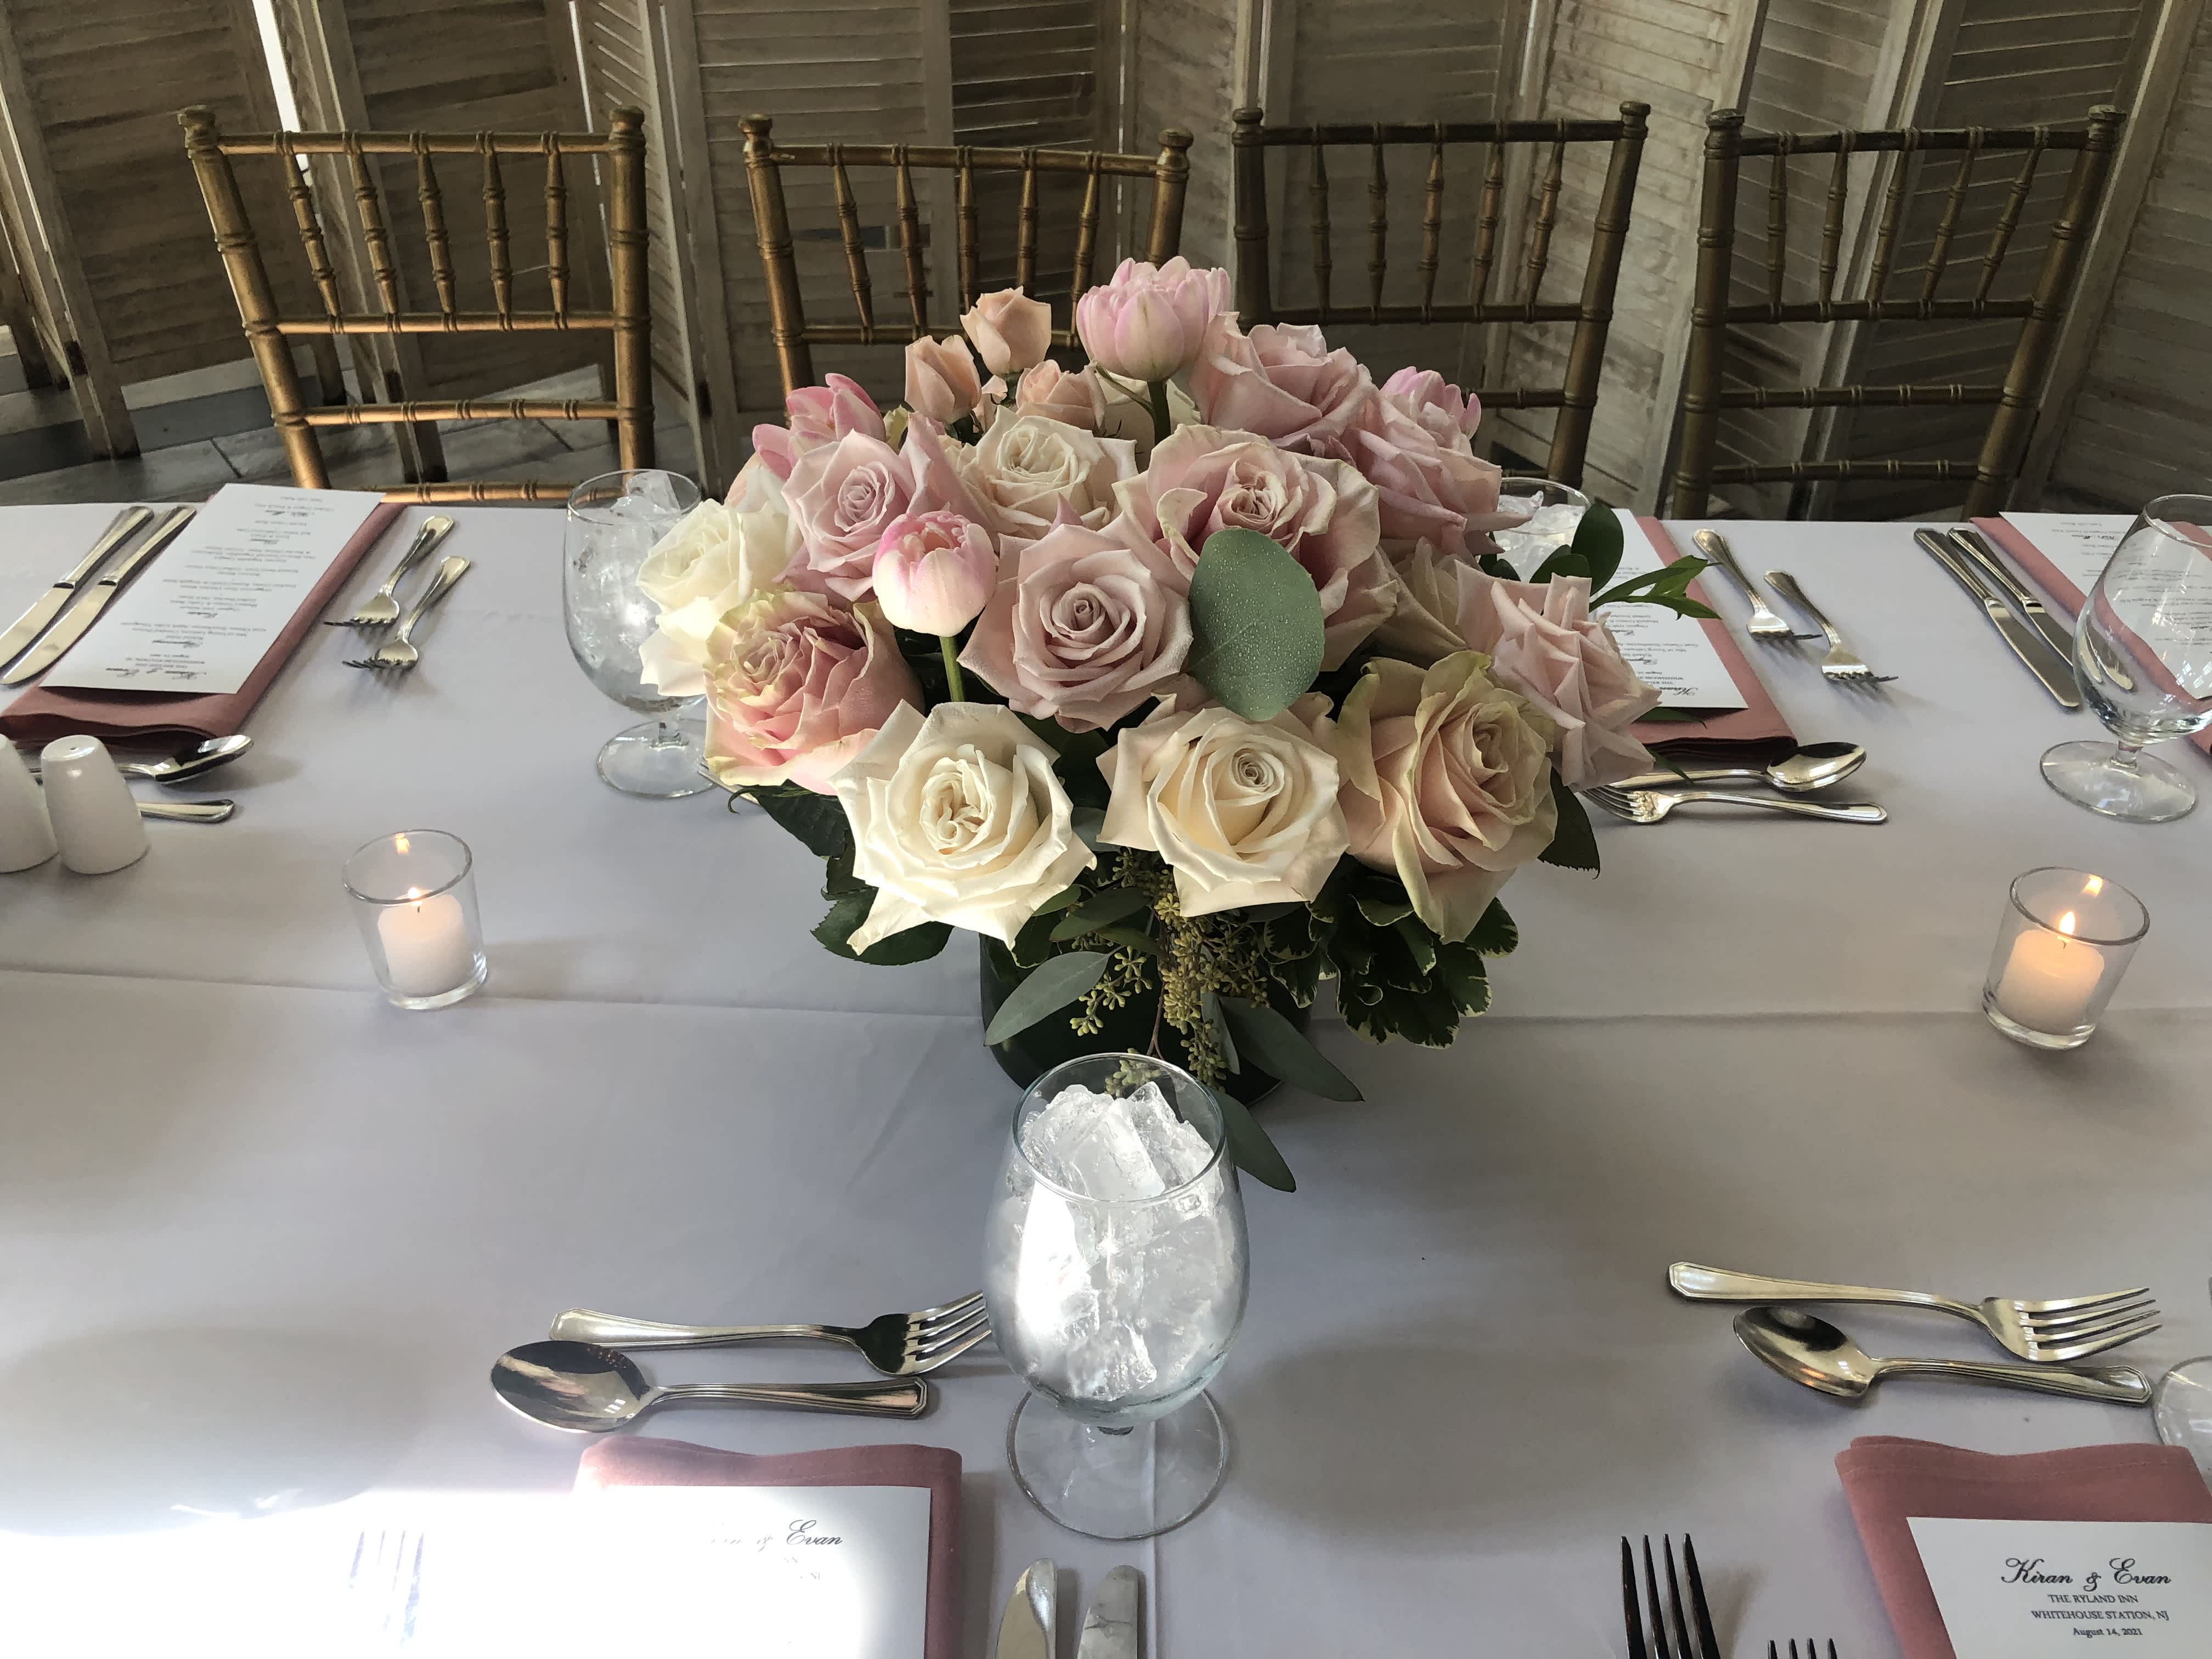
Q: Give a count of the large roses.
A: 12